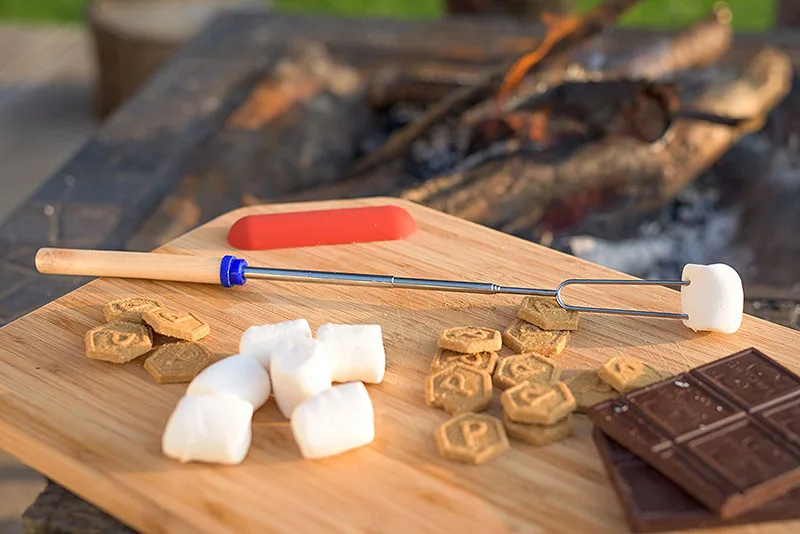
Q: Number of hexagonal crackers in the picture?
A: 15